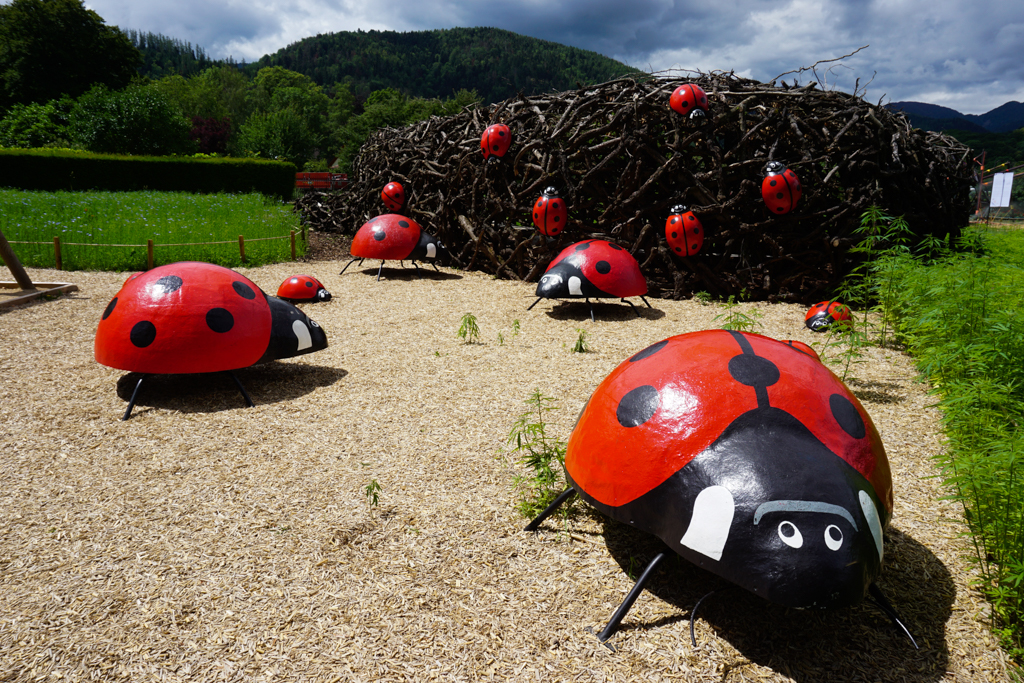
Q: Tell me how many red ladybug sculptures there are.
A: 13